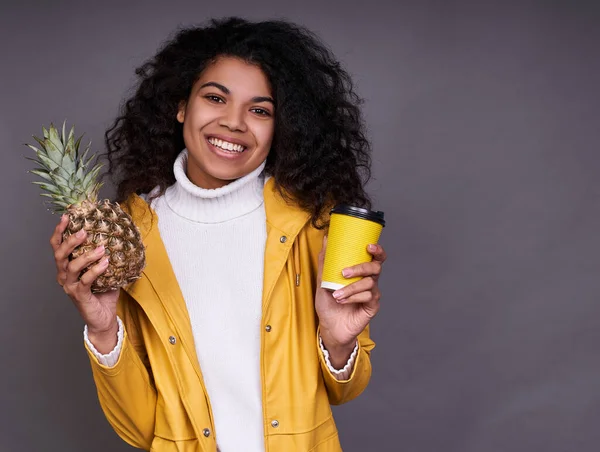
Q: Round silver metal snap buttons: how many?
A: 5